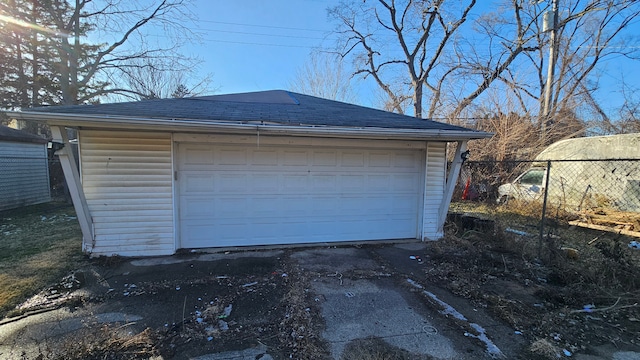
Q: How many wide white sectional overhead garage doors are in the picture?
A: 1